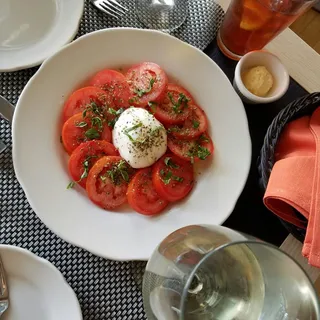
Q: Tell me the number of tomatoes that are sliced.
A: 11